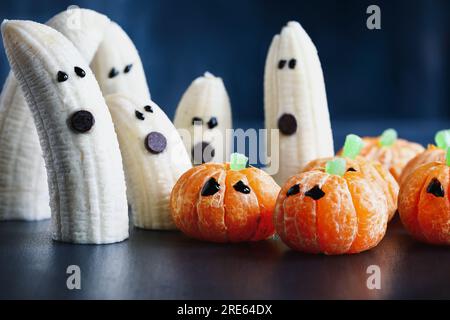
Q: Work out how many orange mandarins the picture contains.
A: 6